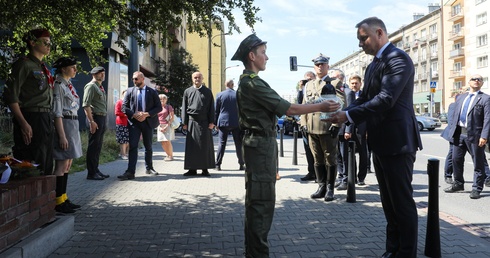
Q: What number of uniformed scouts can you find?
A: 4